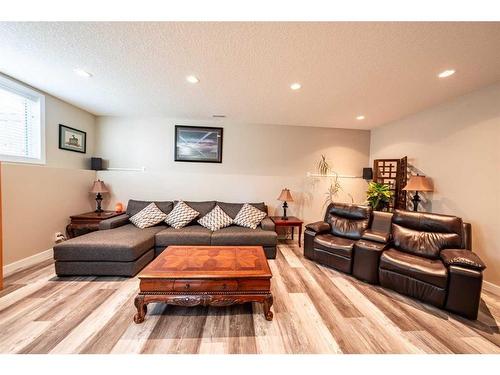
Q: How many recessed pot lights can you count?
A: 5